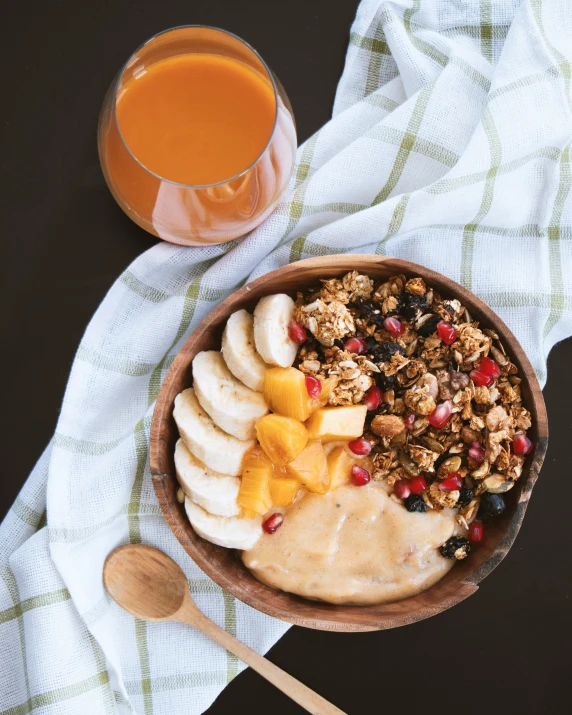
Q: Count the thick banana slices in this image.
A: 6